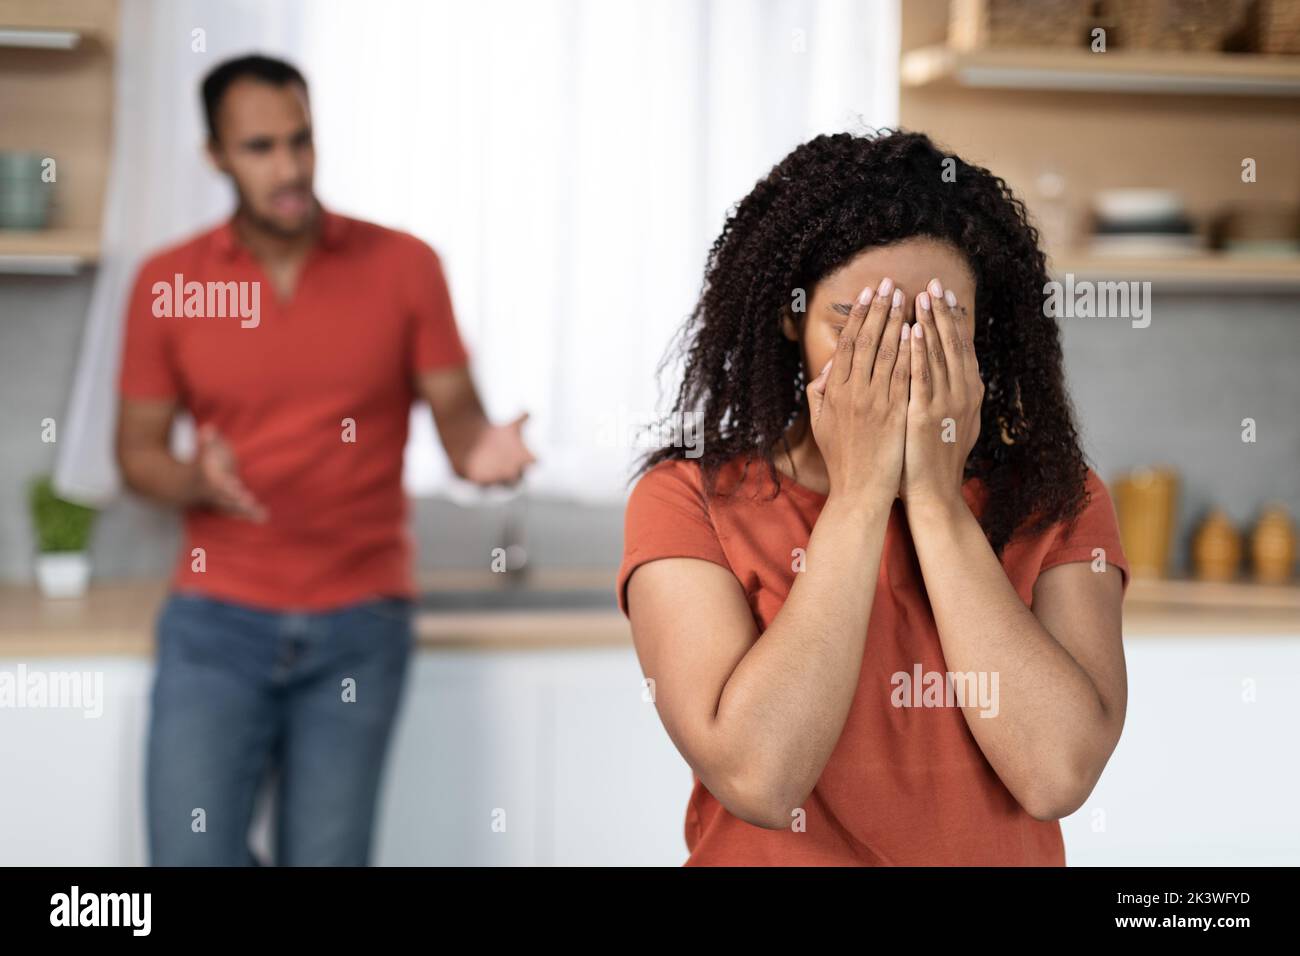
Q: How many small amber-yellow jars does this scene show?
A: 2